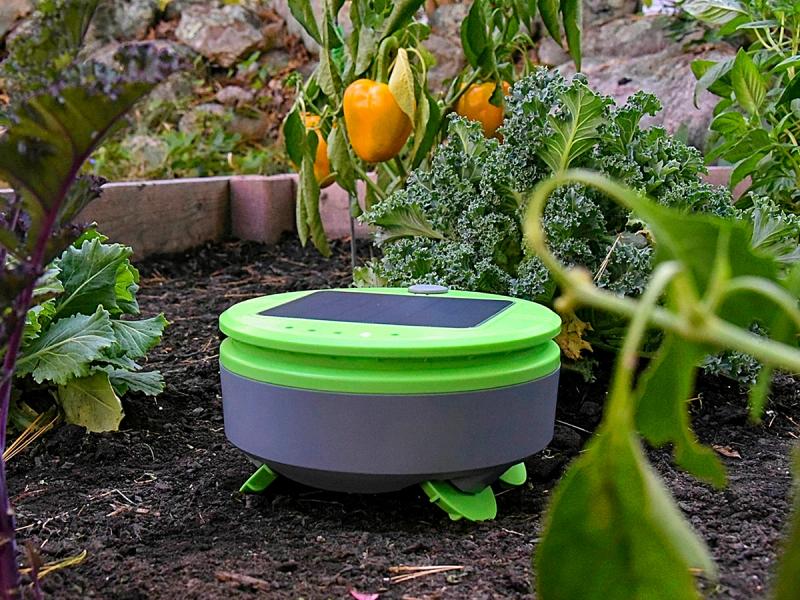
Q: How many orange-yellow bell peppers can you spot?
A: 3